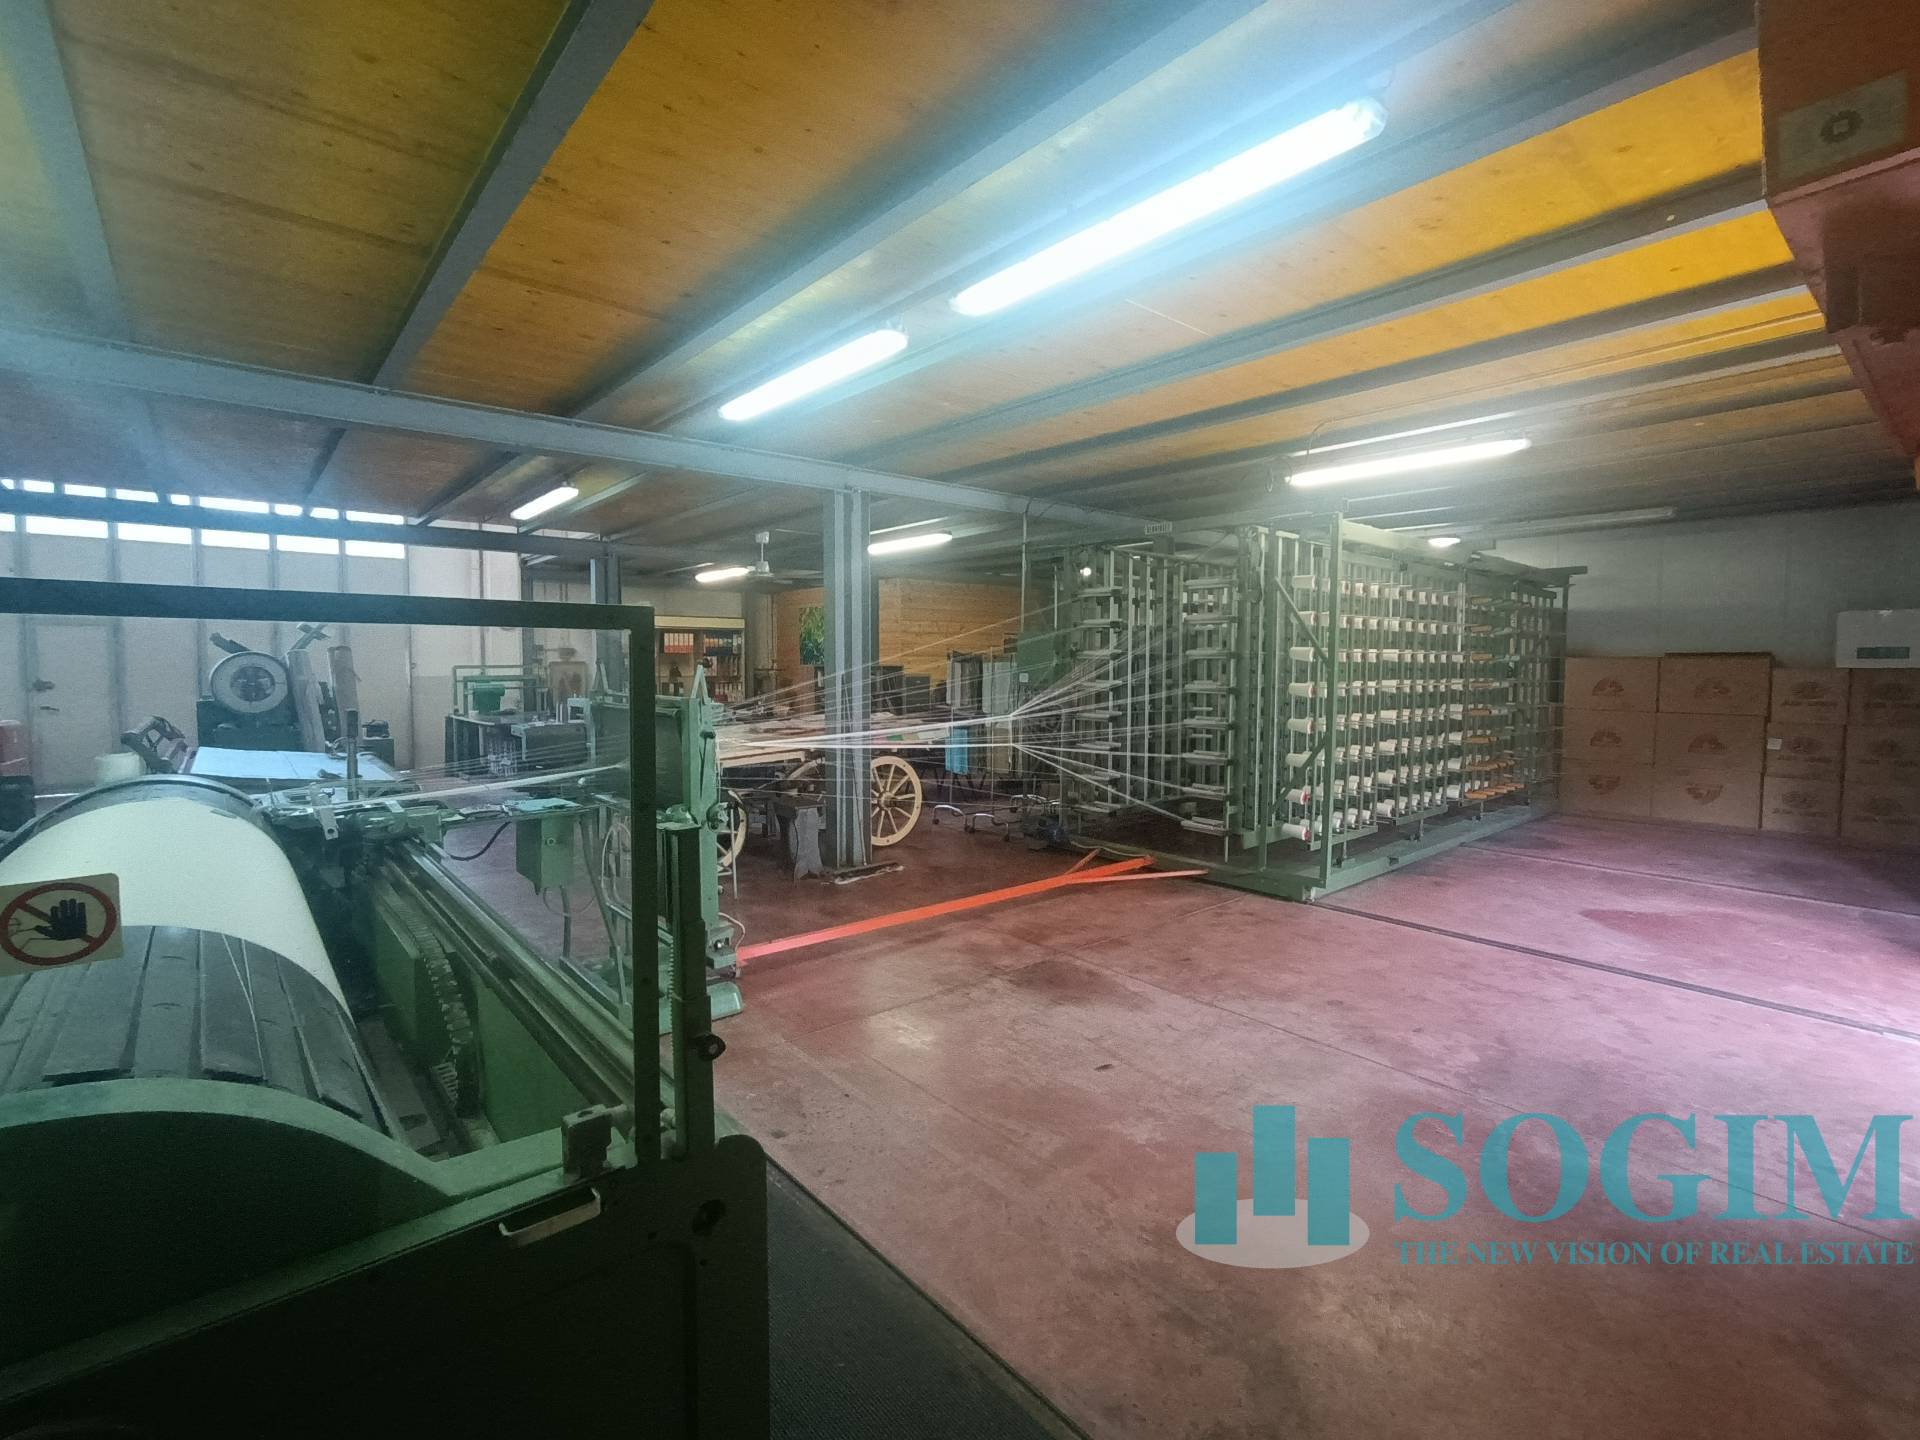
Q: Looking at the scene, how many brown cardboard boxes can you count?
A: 12